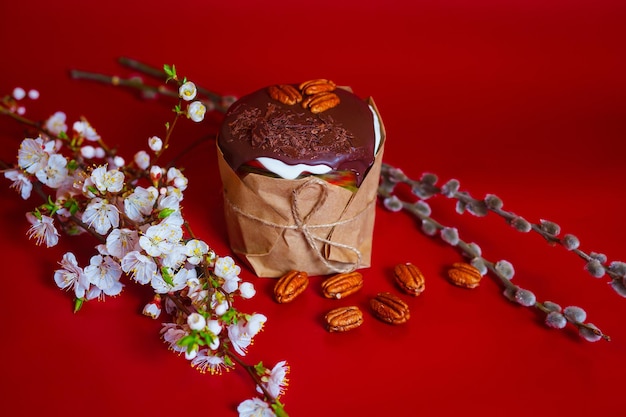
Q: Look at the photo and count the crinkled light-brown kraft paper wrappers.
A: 1